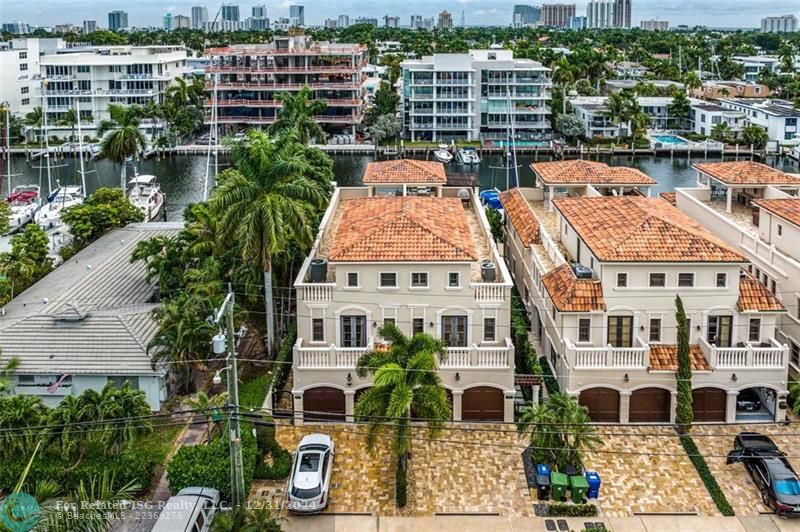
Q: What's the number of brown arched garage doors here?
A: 7